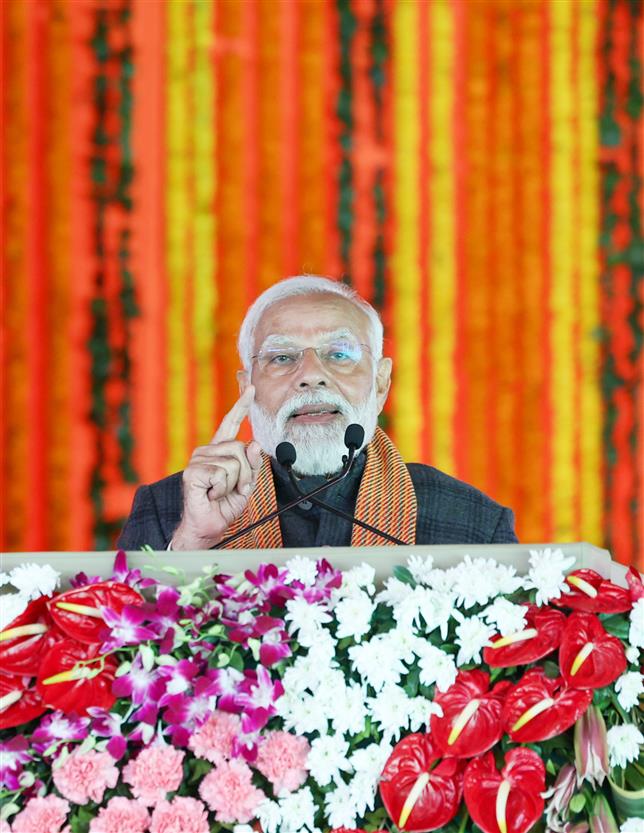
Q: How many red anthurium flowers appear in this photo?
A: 11